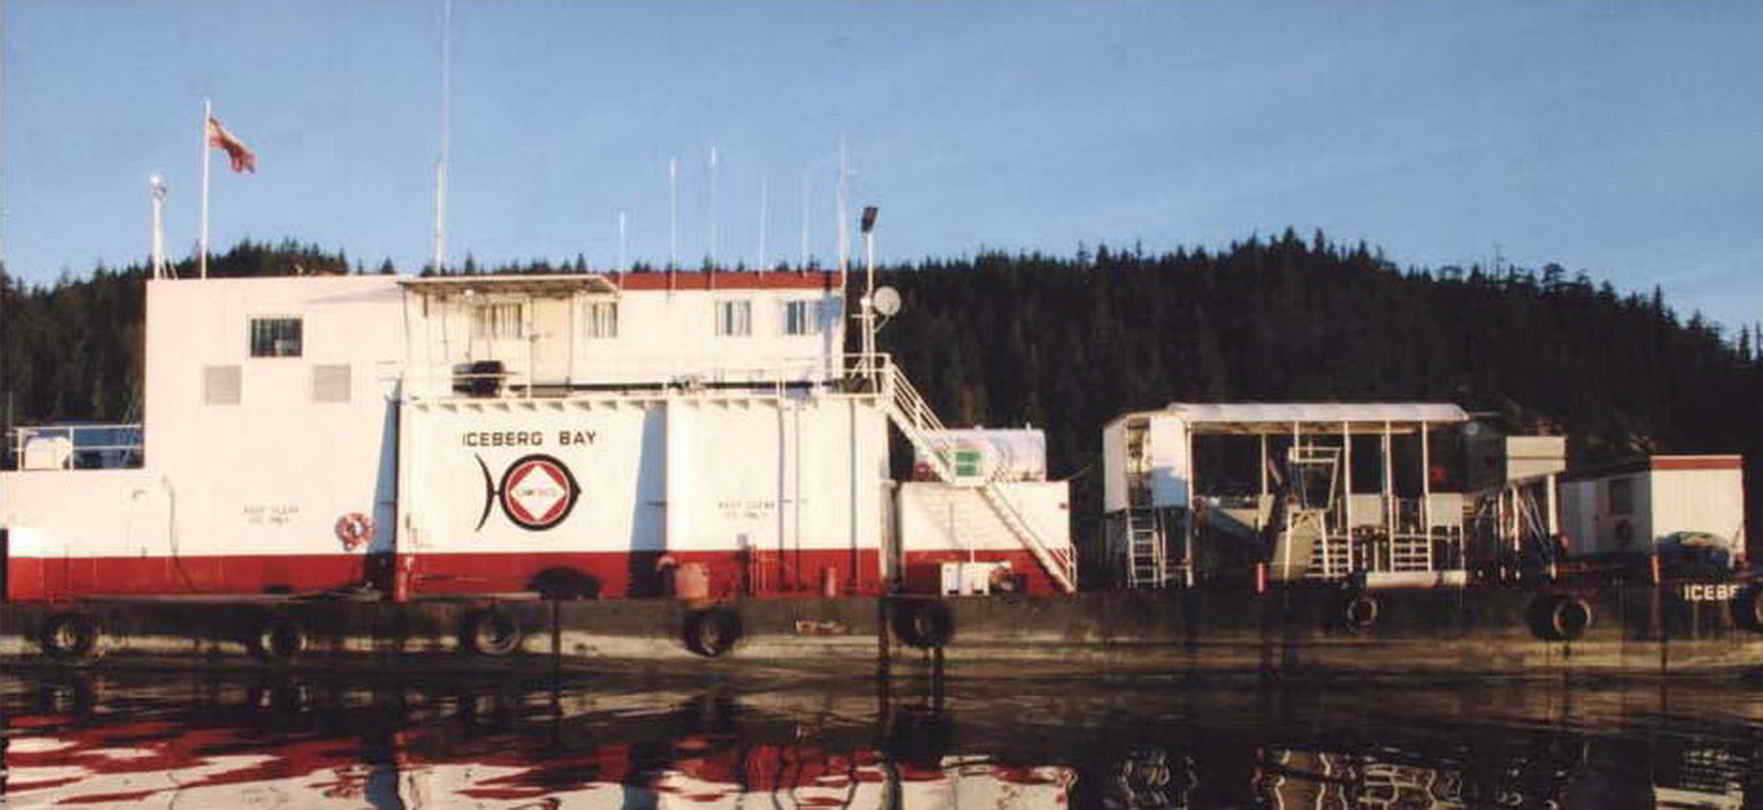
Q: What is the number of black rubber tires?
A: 8